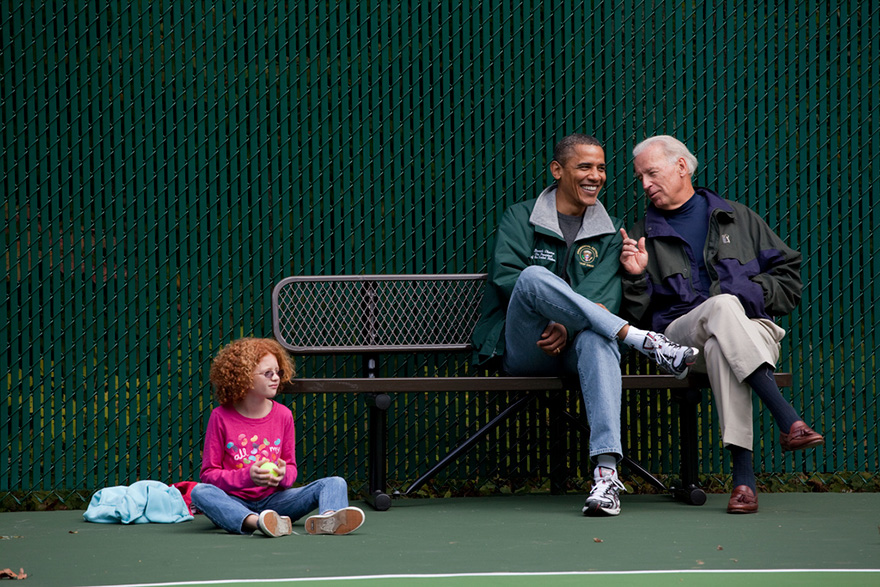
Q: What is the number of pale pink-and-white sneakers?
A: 2